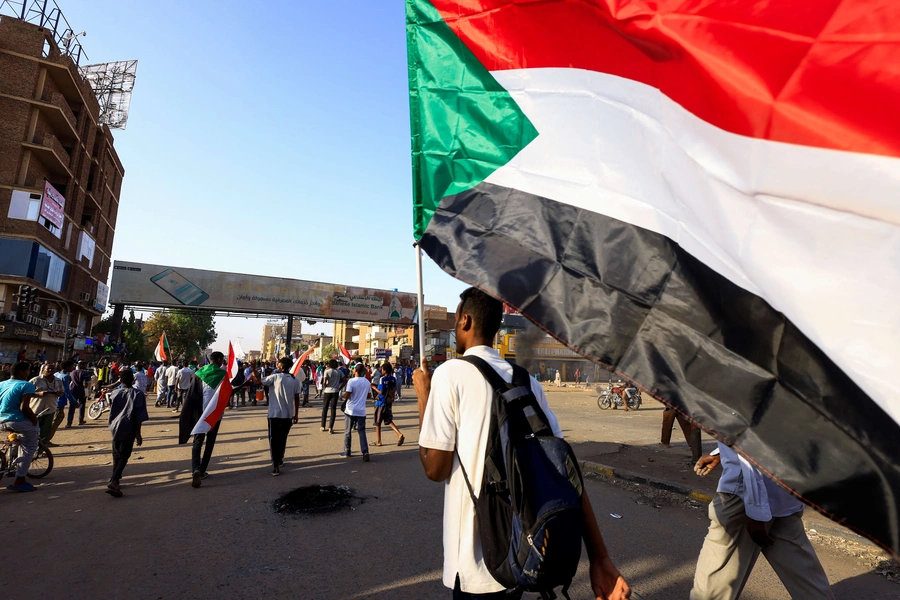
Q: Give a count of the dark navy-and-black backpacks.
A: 1